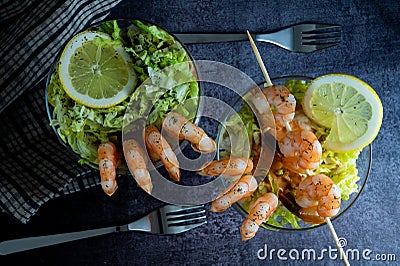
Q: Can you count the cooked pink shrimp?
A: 10